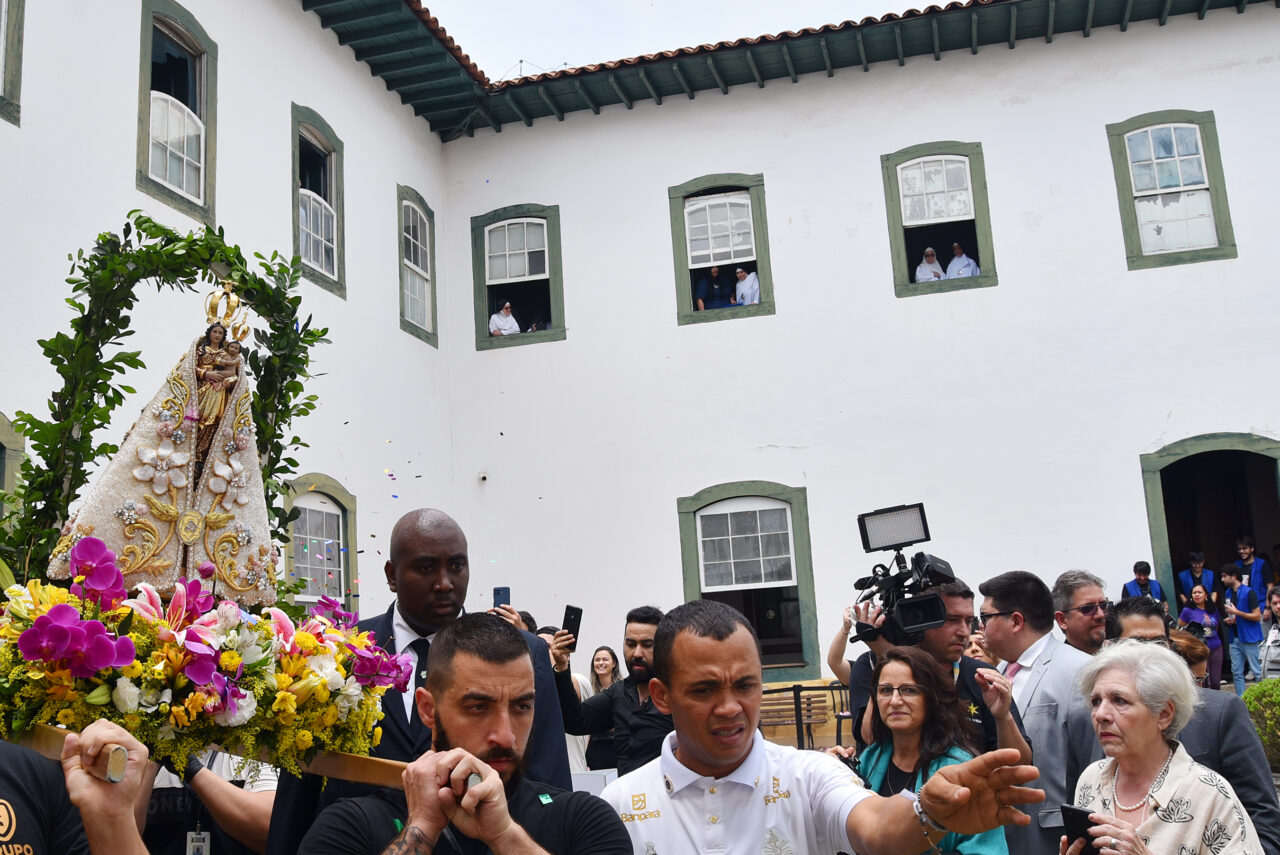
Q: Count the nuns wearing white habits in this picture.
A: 4